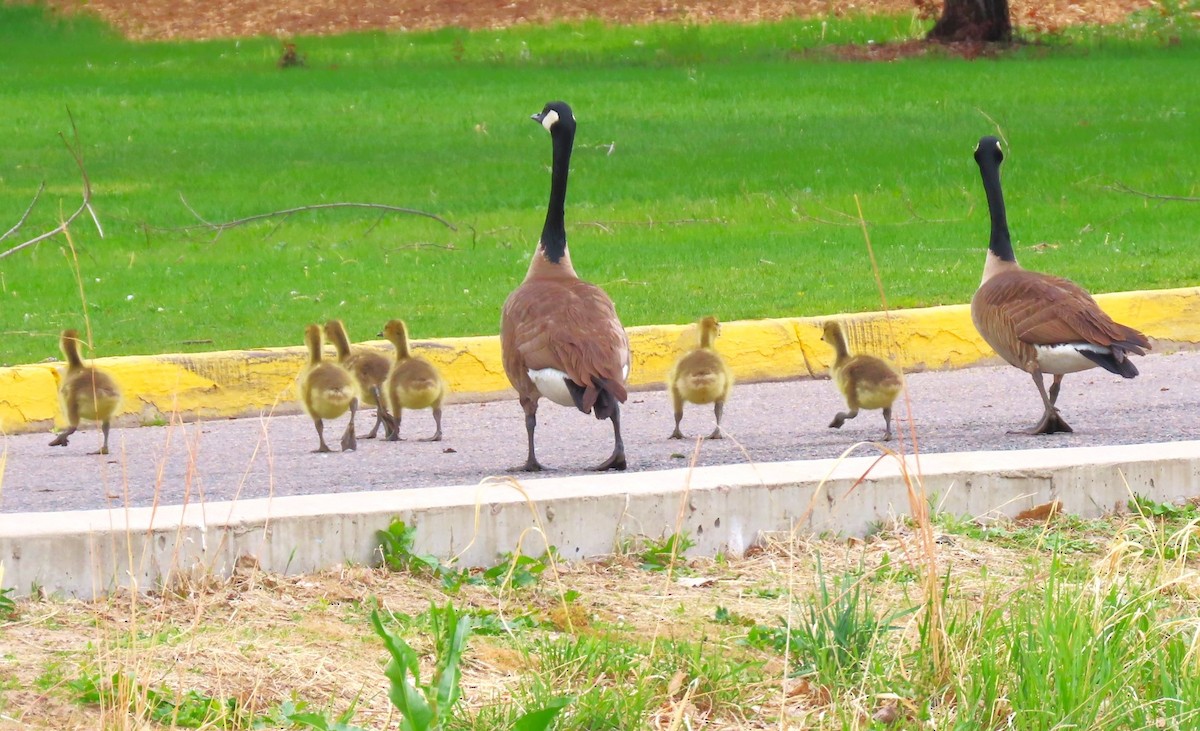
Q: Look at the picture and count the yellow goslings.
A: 6